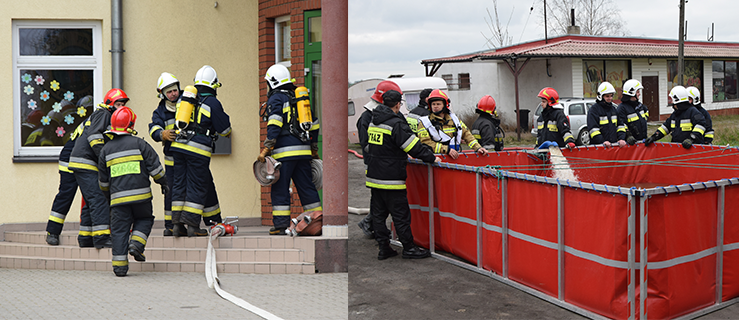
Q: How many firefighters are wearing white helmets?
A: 7